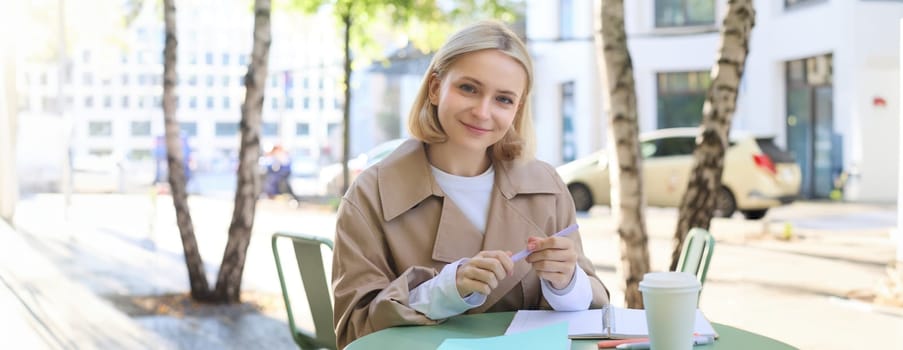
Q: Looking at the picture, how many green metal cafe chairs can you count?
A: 2